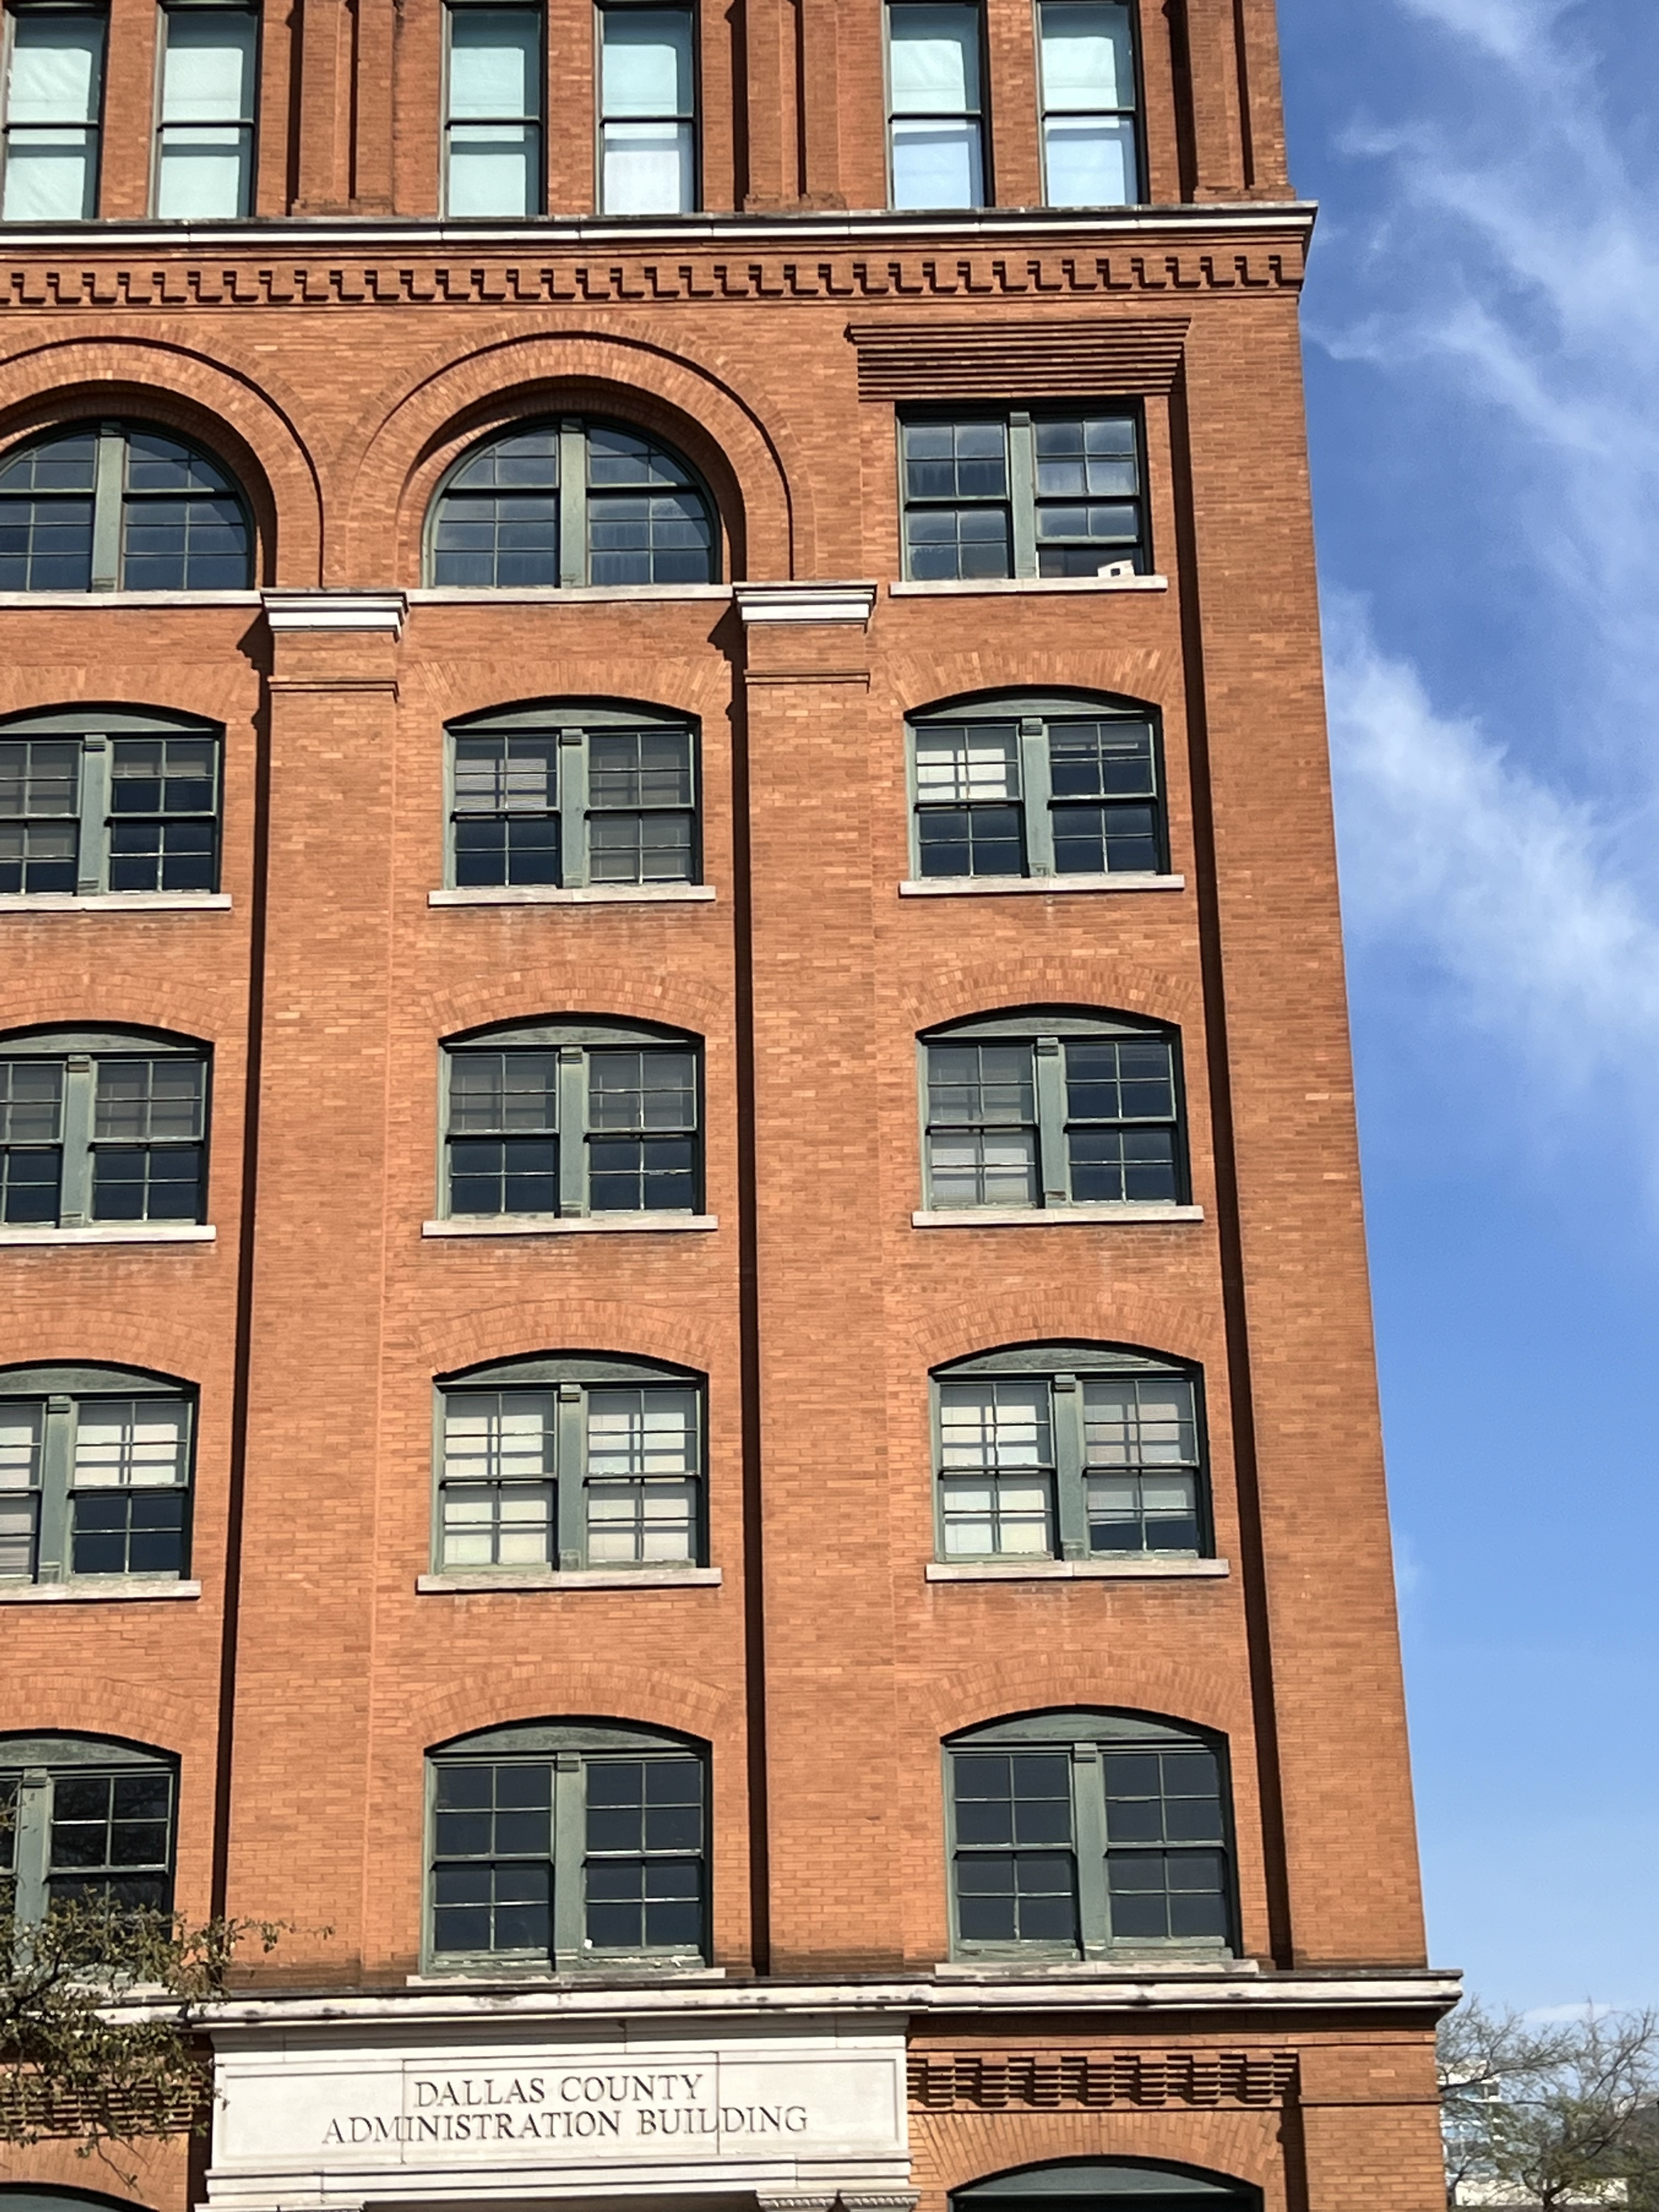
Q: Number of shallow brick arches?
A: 14